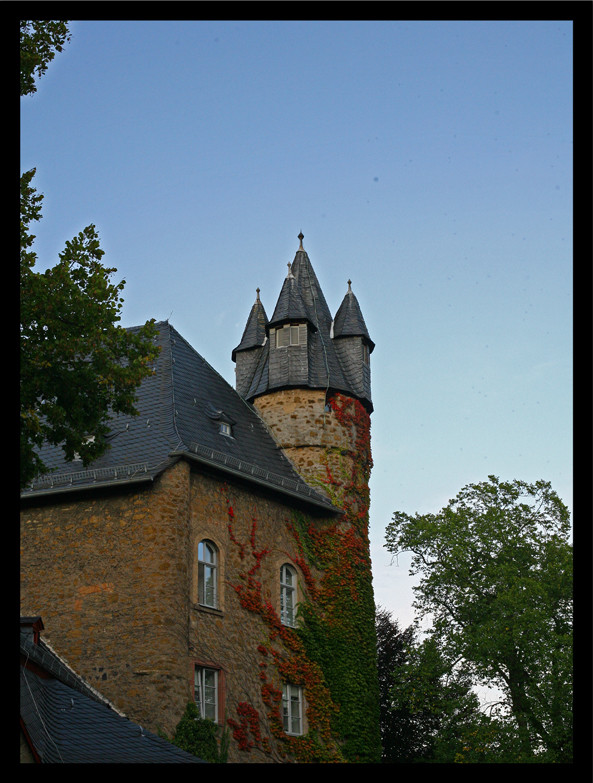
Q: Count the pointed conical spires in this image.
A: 4